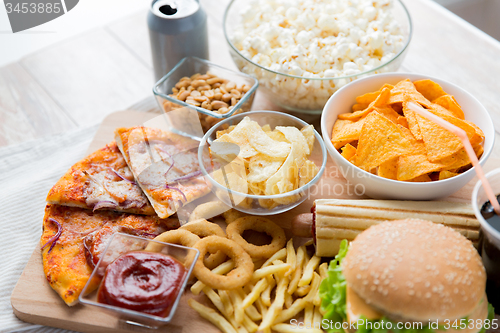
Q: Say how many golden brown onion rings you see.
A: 5